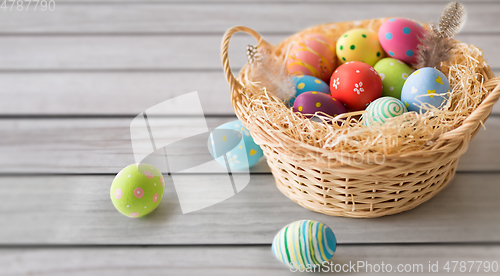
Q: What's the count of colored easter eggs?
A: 12